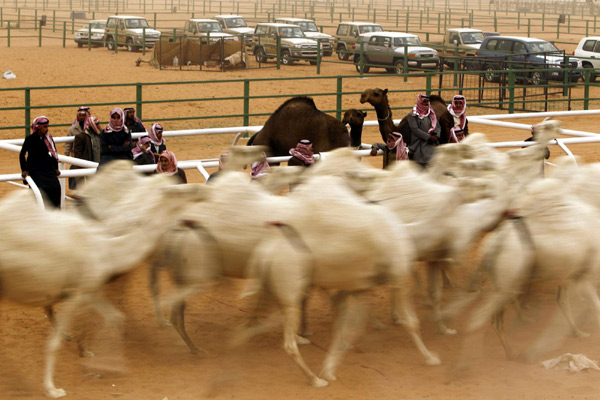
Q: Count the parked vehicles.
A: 11